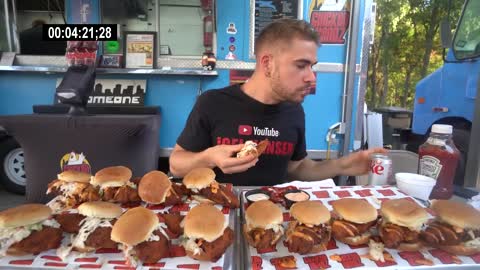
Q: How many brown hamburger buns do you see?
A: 13